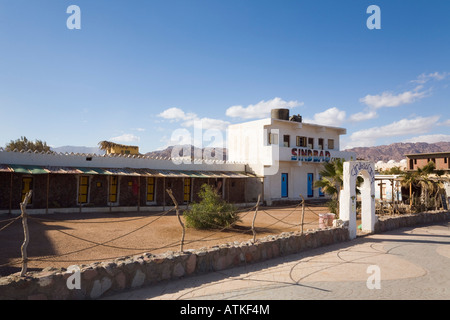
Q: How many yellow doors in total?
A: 5